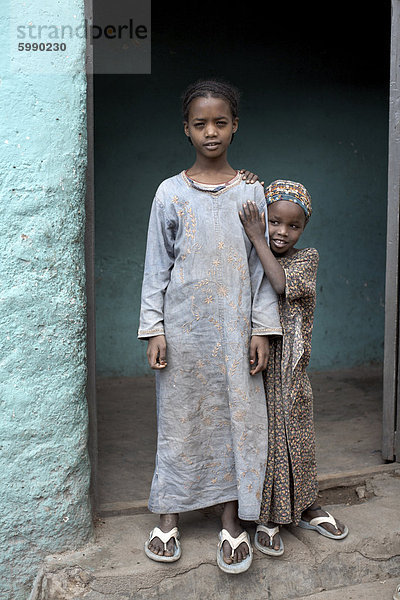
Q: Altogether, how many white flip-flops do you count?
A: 4